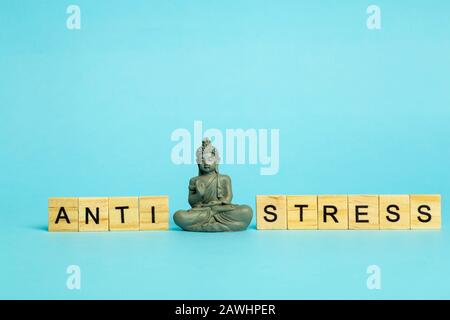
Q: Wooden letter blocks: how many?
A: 10